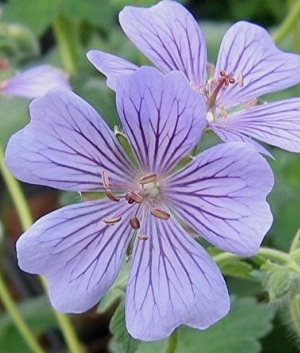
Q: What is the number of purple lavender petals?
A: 11